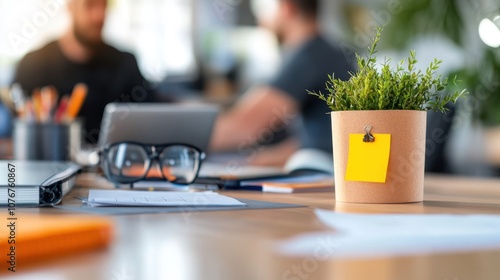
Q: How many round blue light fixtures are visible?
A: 0